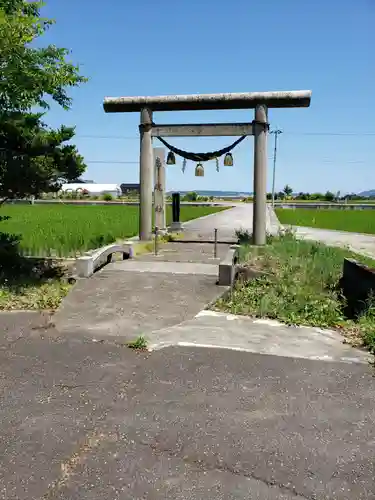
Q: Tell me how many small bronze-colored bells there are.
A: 3